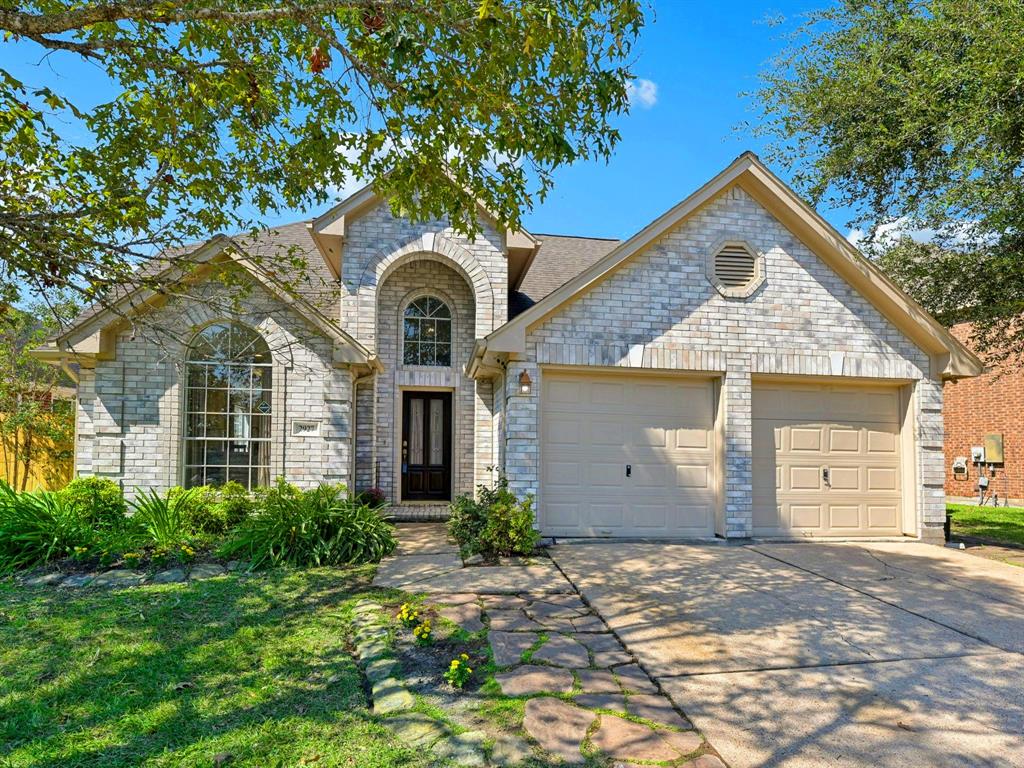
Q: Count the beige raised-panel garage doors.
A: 2